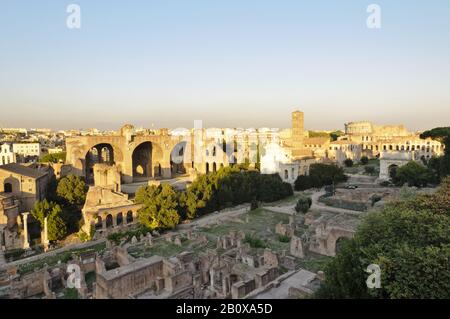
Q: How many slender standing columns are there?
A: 2